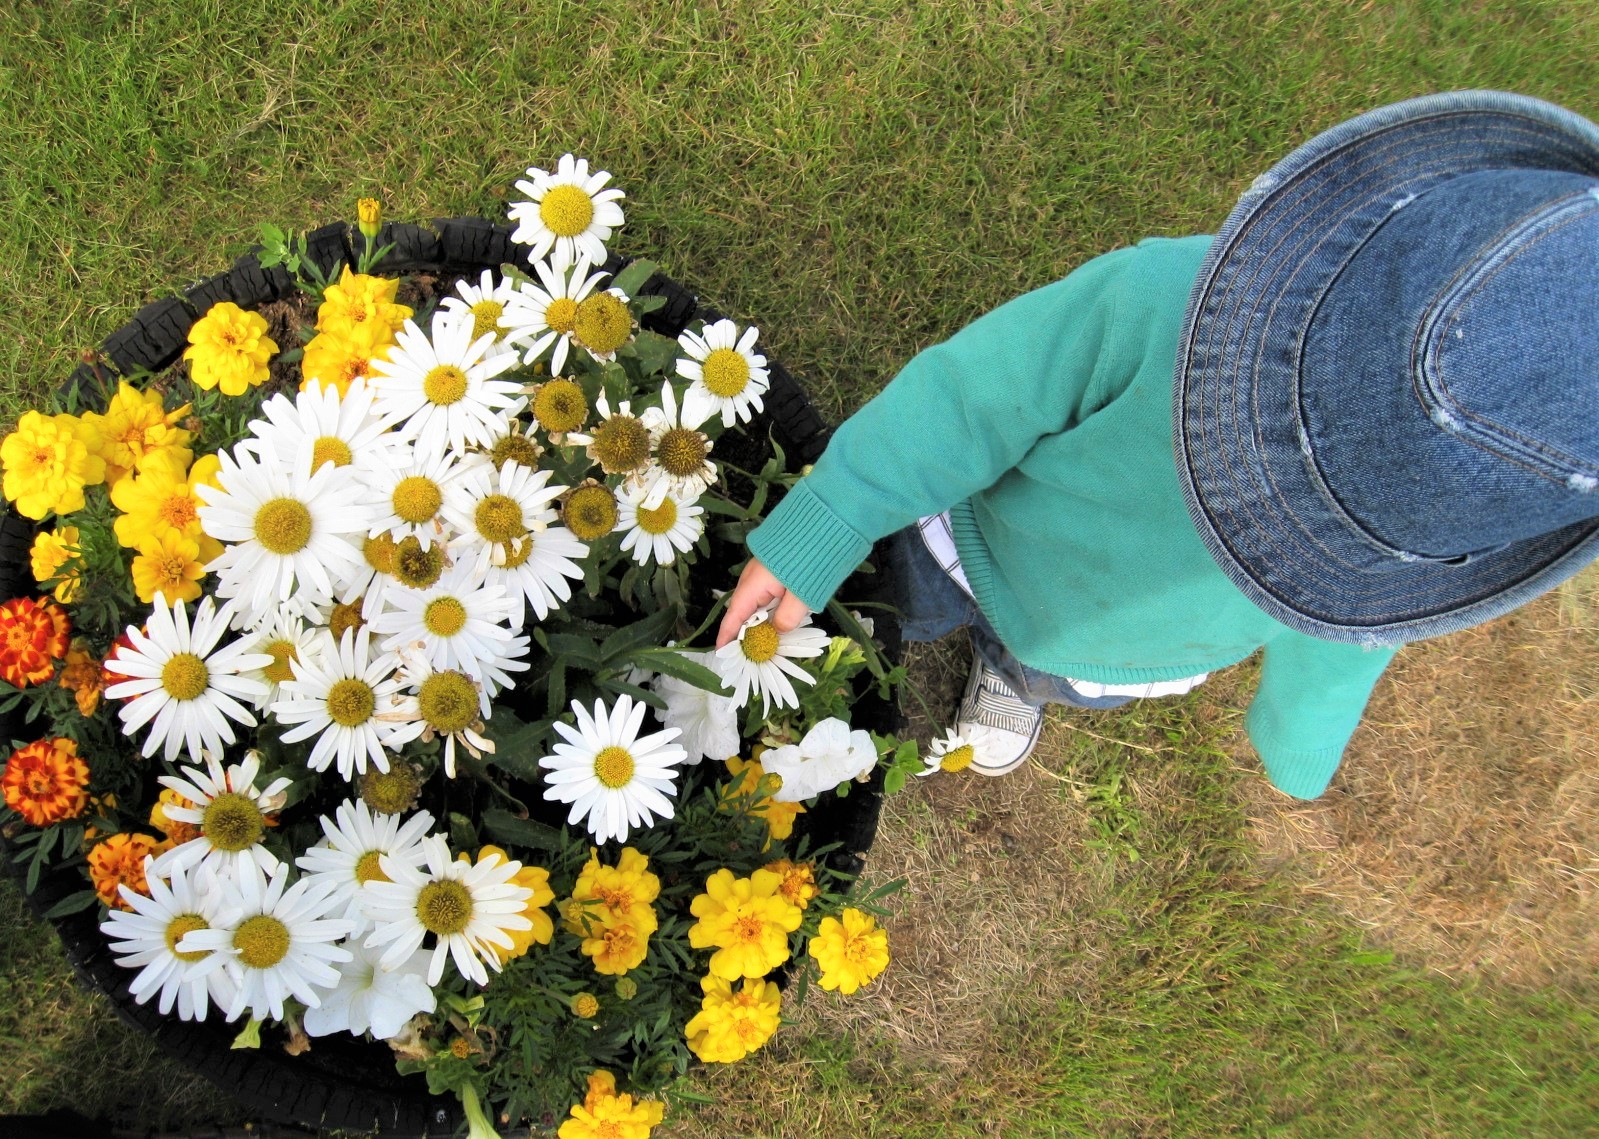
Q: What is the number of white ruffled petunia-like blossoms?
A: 3